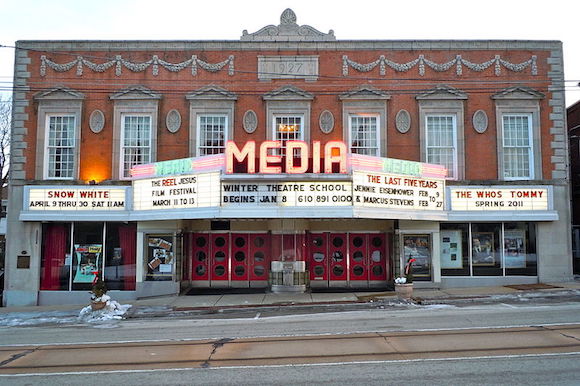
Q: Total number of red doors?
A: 8